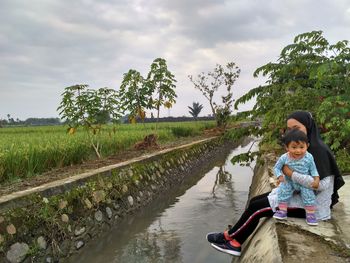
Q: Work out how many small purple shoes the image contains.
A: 2